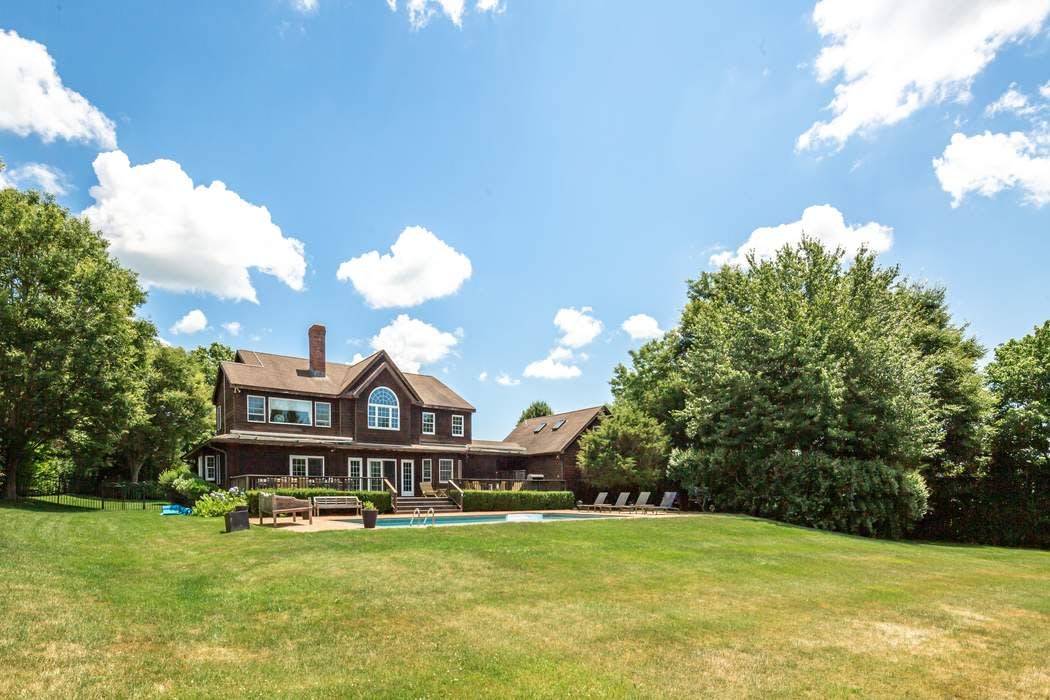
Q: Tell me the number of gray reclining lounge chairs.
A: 4